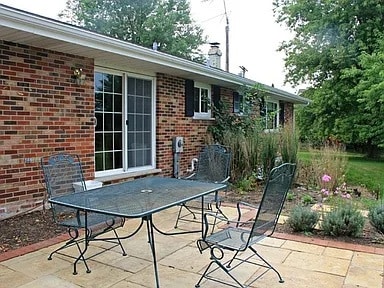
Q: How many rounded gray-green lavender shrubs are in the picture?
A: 3